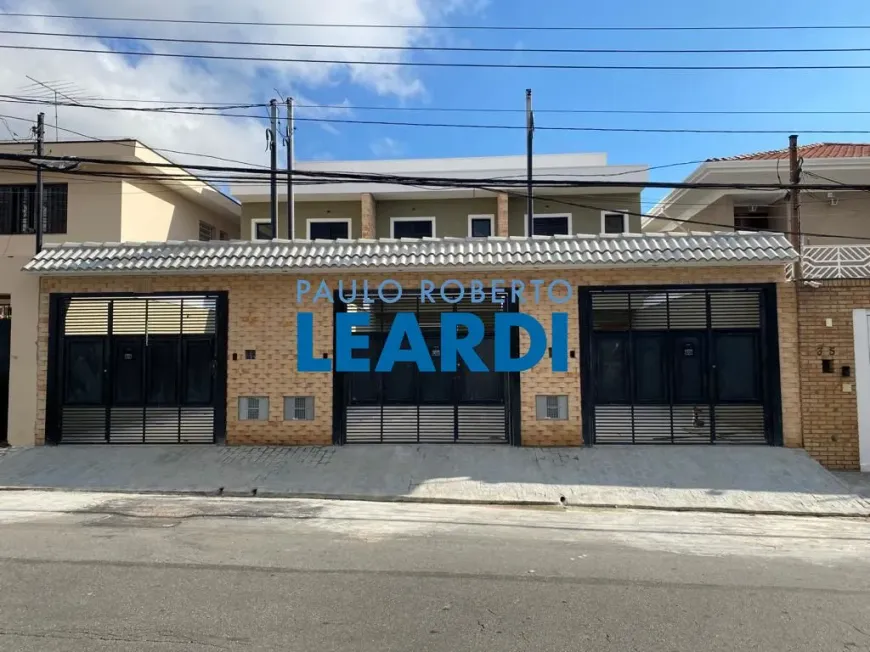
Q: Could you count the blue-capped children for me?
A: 0